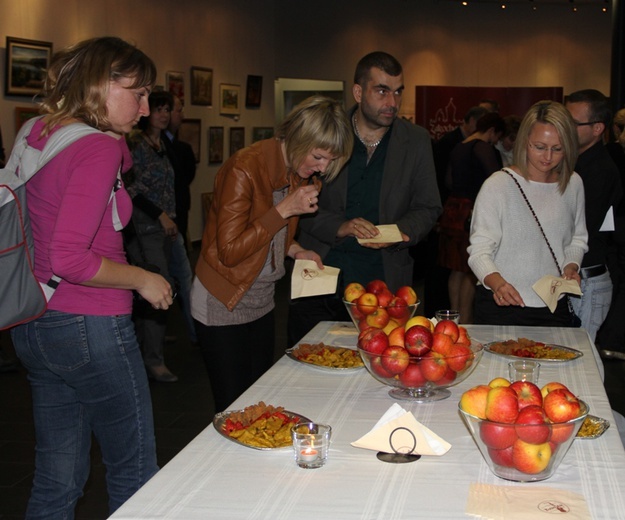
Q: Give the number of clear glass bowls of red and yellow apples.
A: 3